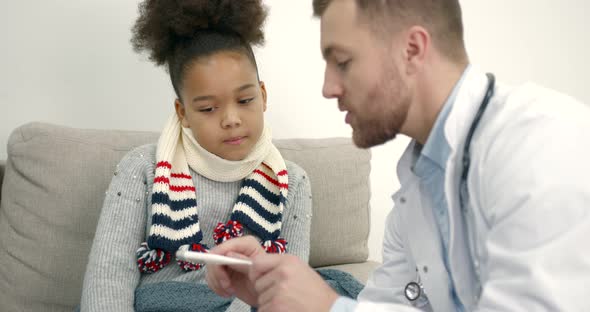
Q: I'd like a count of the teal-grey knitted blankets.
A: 1